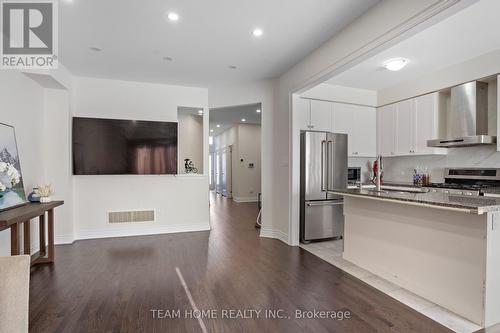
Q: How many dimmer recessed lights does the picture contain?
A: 3